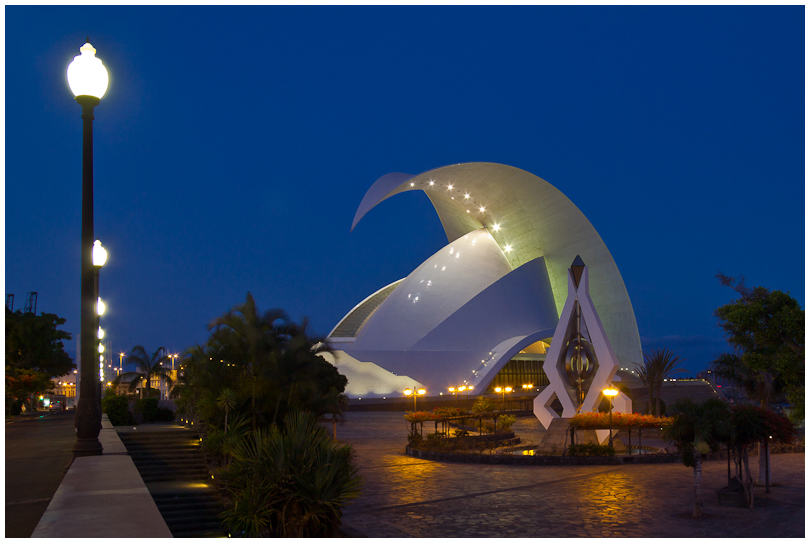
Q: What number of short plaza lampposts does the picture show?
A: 6